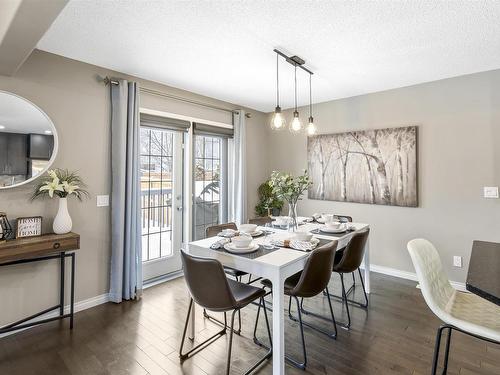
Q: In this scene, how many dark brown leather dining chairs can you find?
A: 6